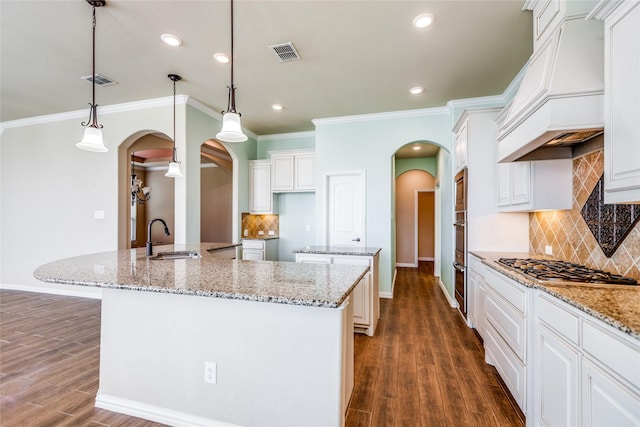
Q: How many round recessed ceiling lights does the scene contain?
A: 6